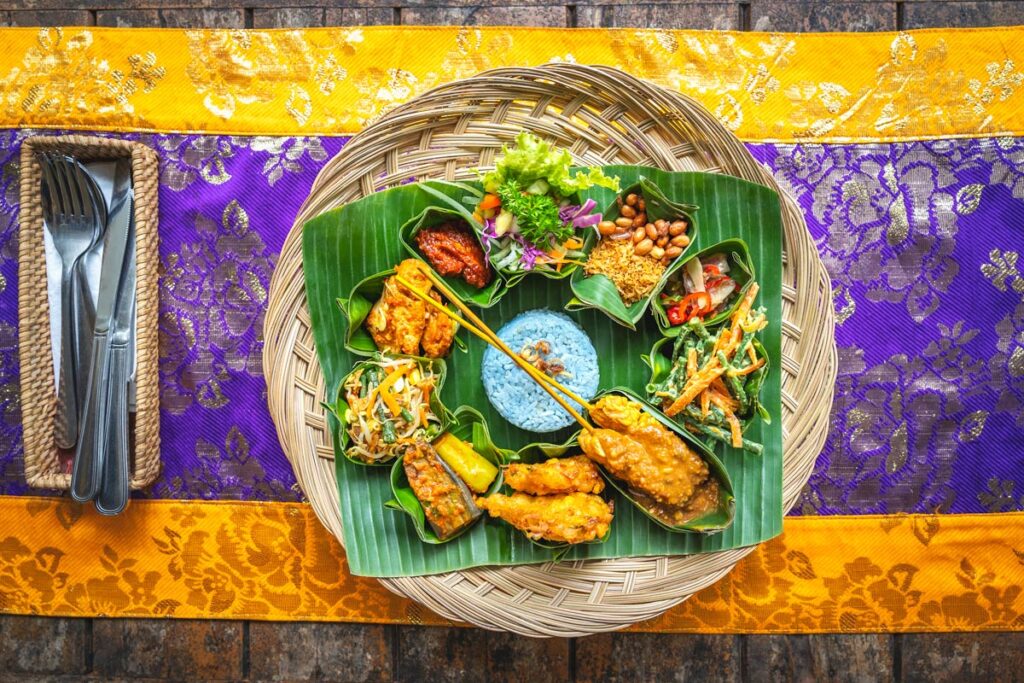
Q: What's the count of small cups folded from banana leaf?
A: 10